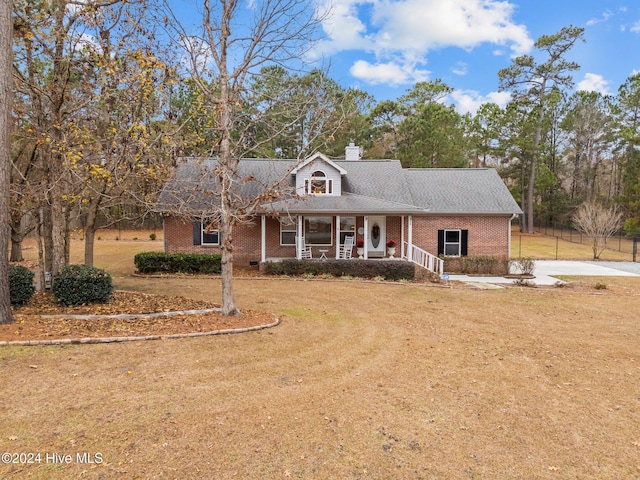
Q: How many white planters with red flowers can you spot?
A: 2